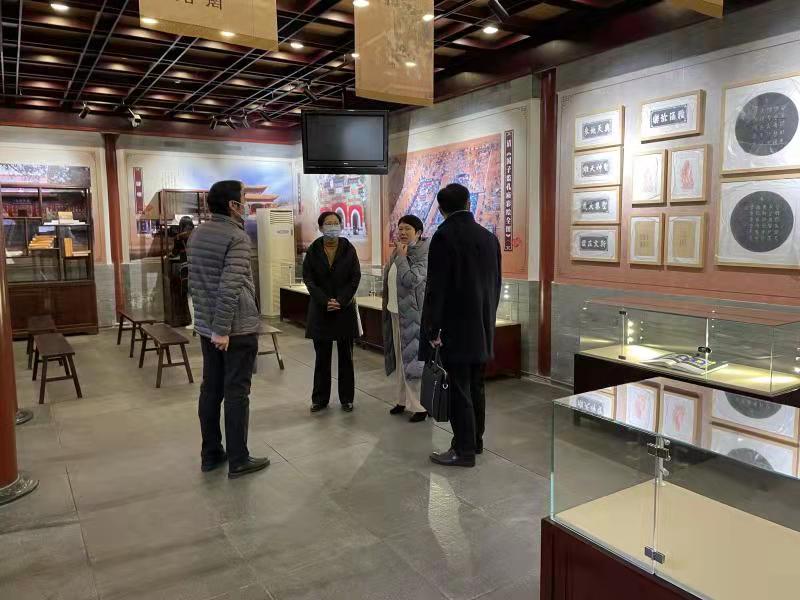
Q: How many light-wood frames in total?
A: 11